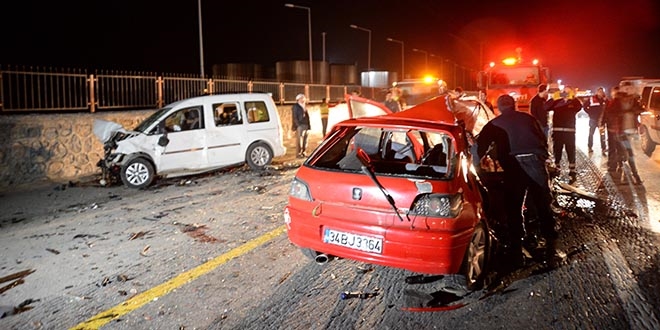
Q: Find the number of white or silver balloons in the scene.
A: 0